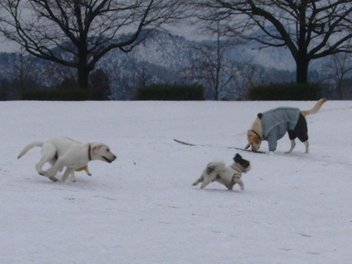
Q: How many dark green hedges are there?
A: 3